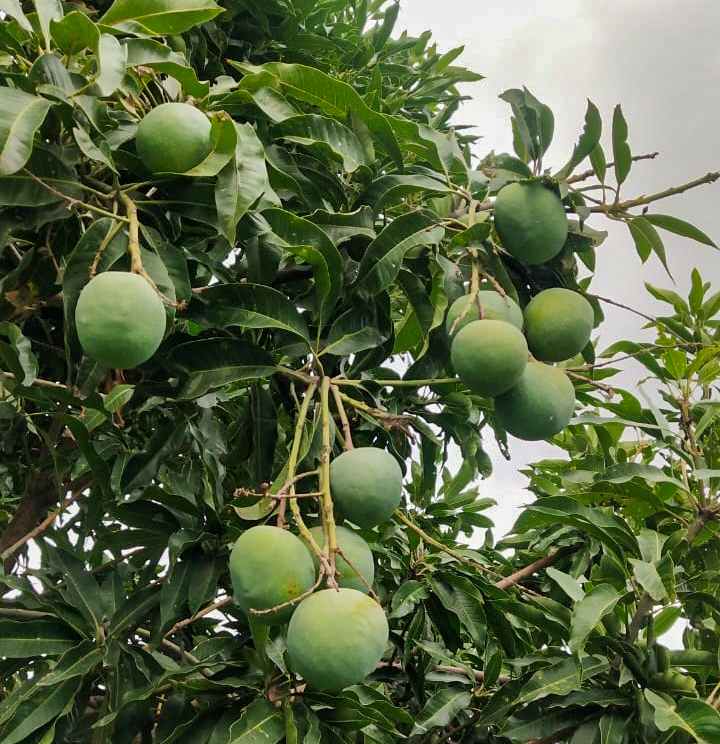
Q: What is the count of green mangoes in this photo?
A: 11